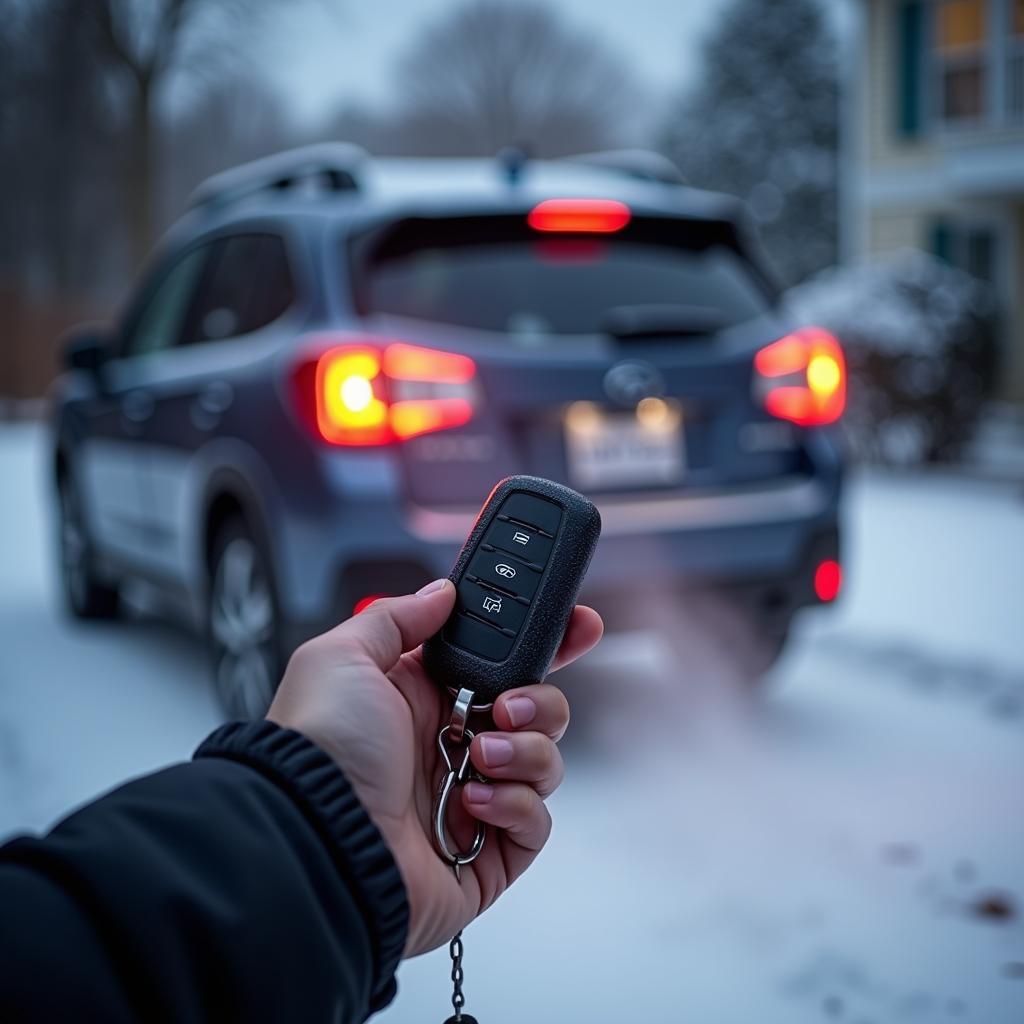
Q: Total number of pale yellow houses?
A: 1